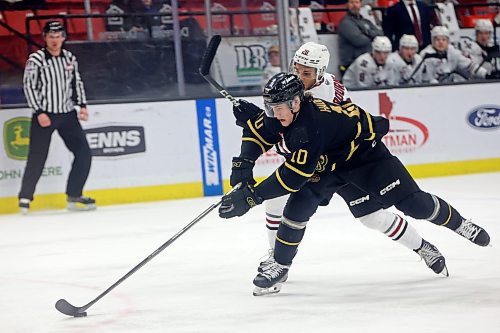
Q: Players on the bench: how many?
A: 4